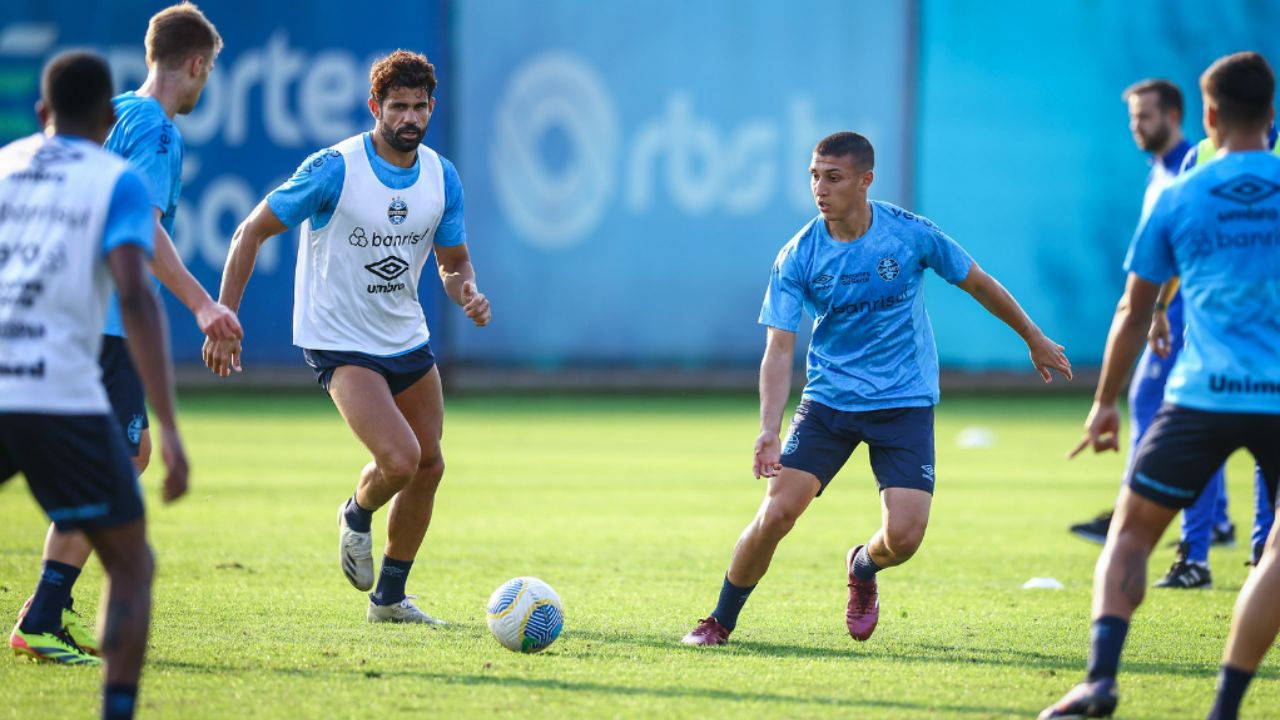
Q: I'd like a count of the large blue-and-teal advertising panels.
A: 3